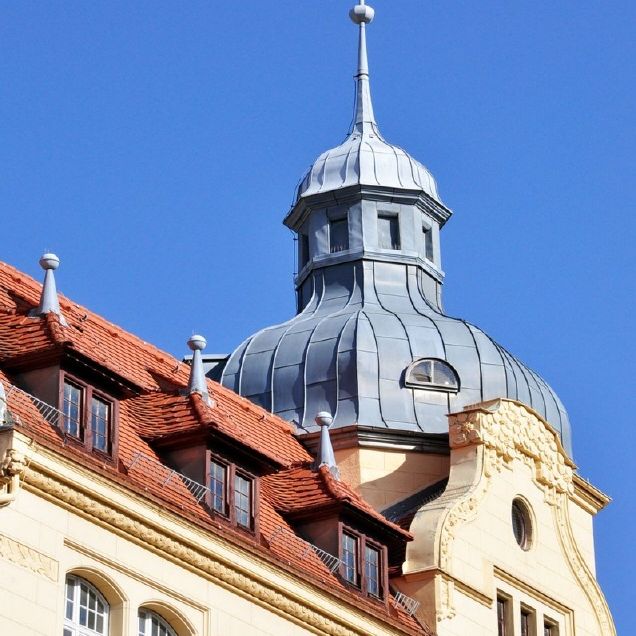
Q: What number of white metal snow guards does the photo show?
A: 4